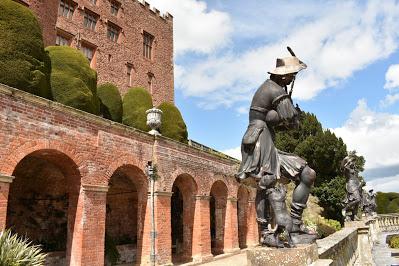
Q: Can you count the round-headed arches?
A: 5